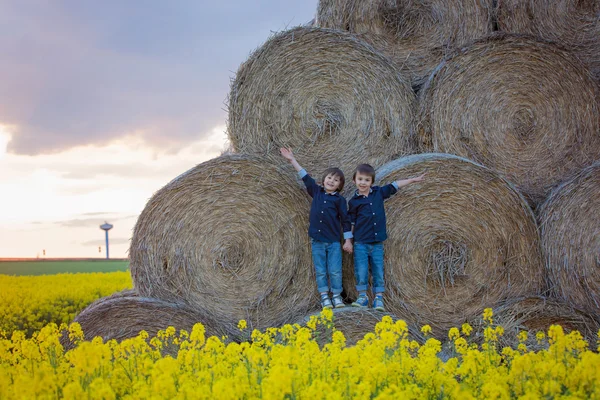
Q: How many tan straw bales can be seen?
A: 10